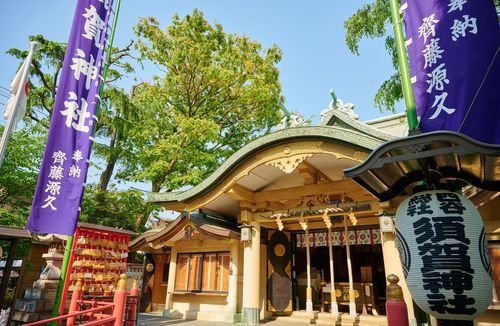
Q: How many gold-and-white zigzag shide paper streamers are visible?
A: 4